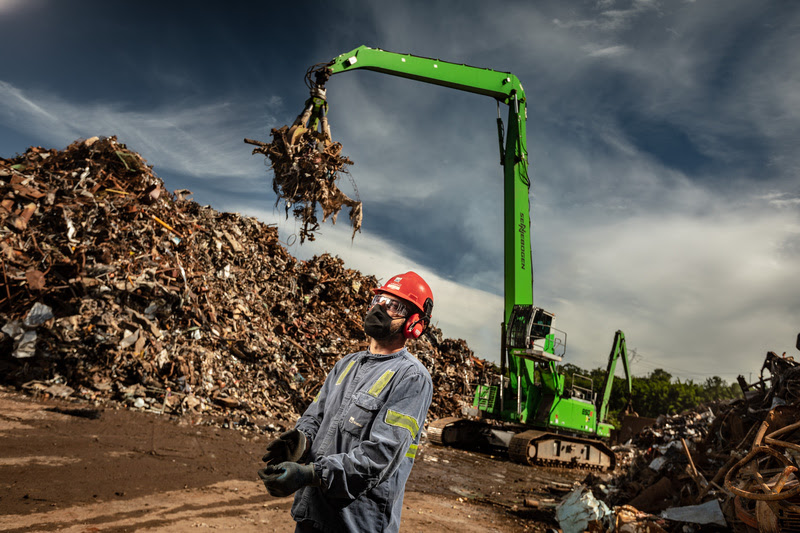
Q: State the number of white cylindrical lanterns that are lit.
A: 0